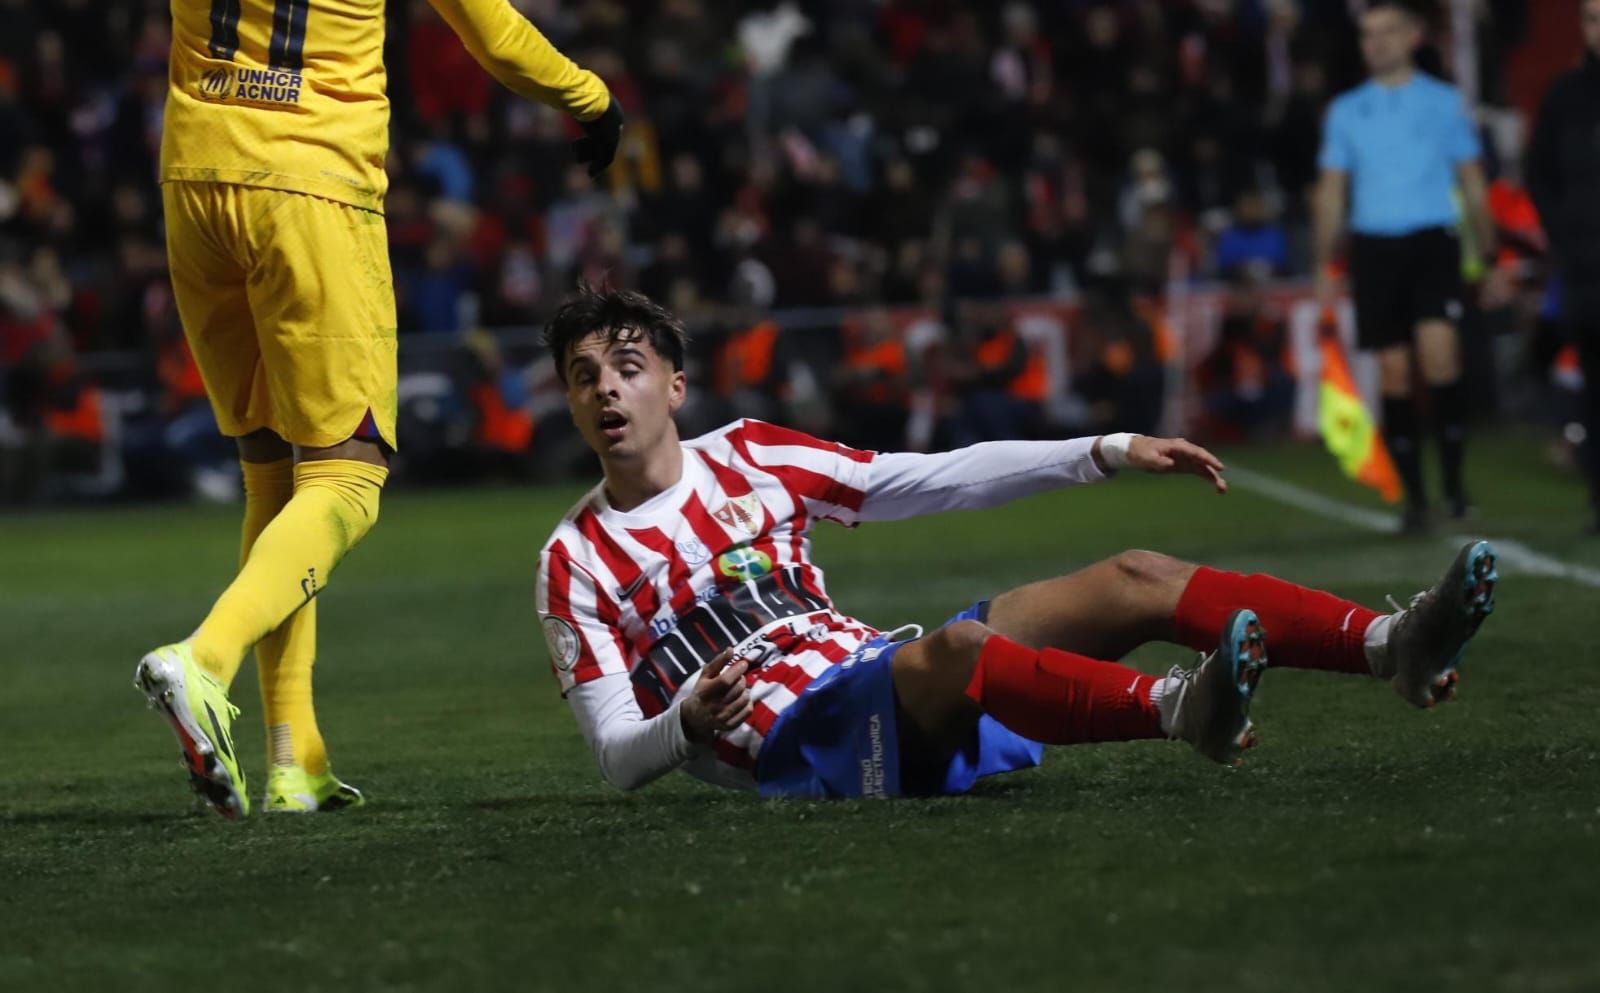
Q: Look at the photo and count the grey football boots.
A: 2